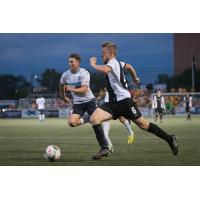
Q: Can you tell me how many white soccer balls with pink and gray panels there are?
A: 1